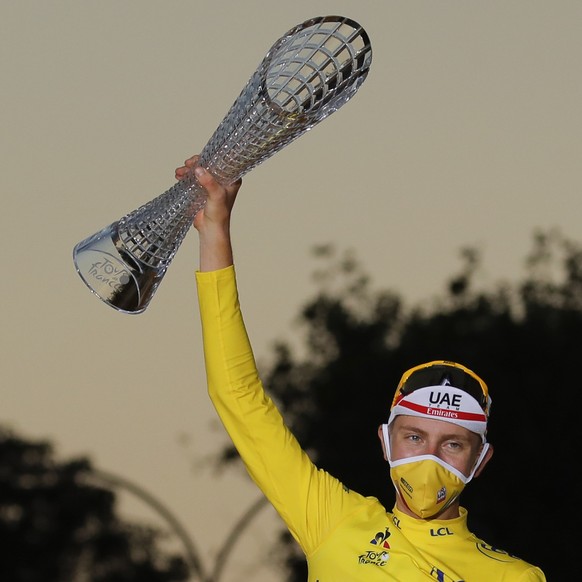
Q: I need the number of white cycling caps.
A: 1